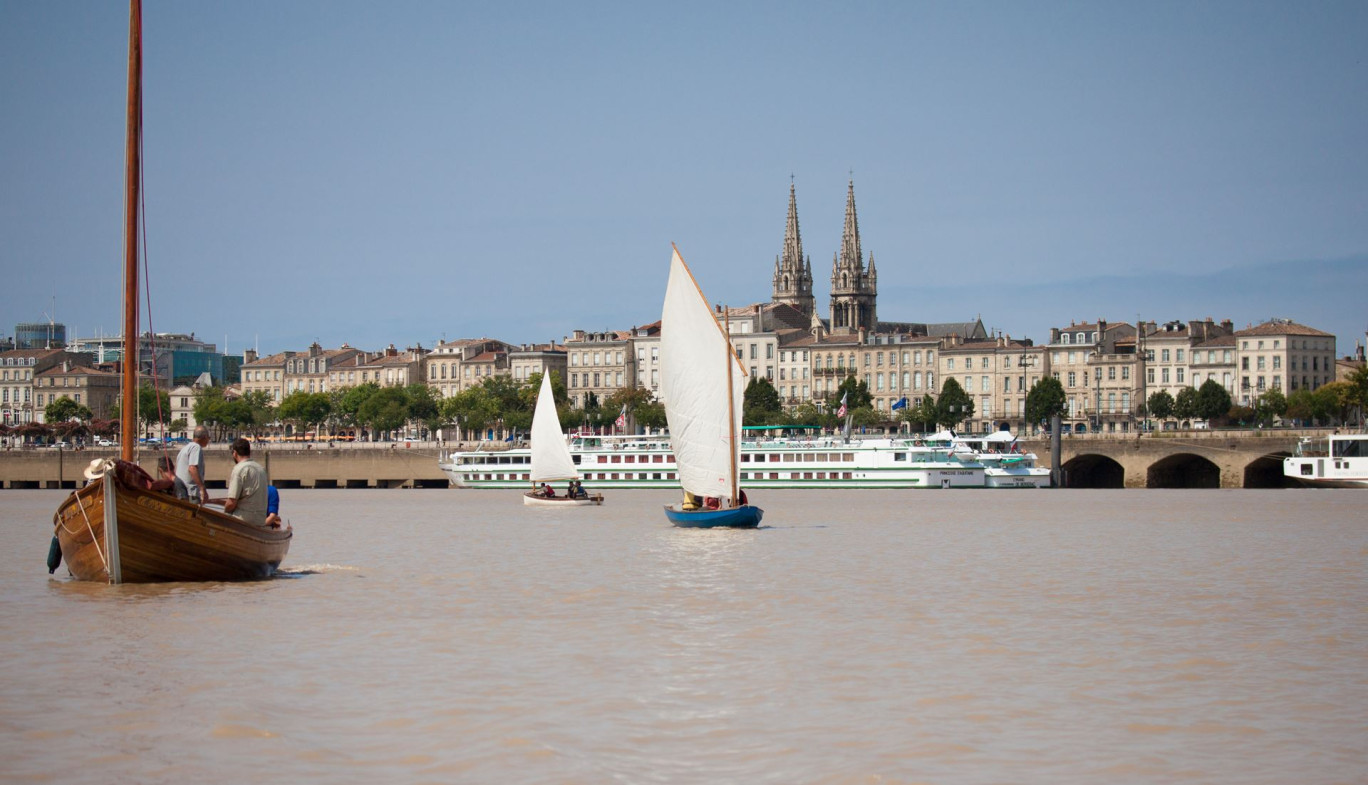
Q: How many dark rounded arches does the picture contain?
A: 3